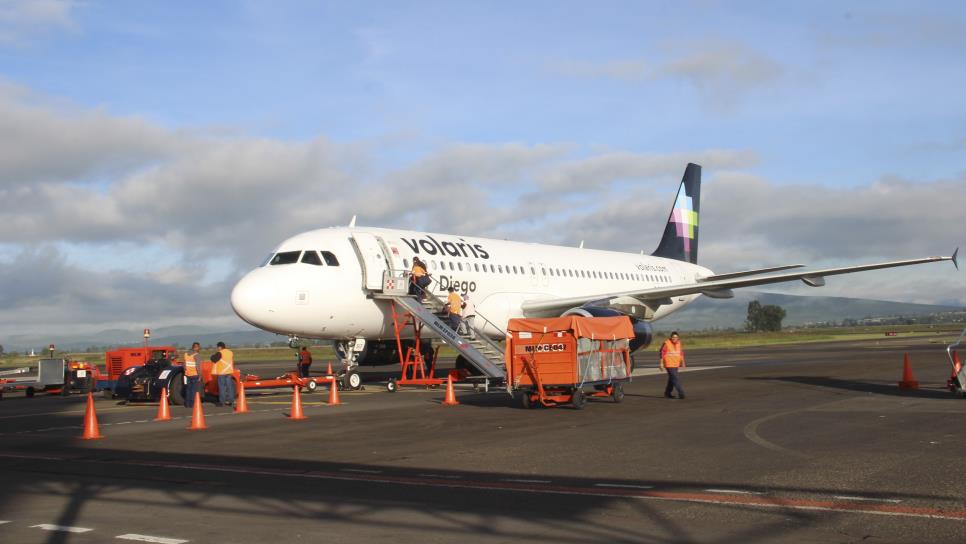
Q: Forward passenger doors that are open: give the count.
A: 1